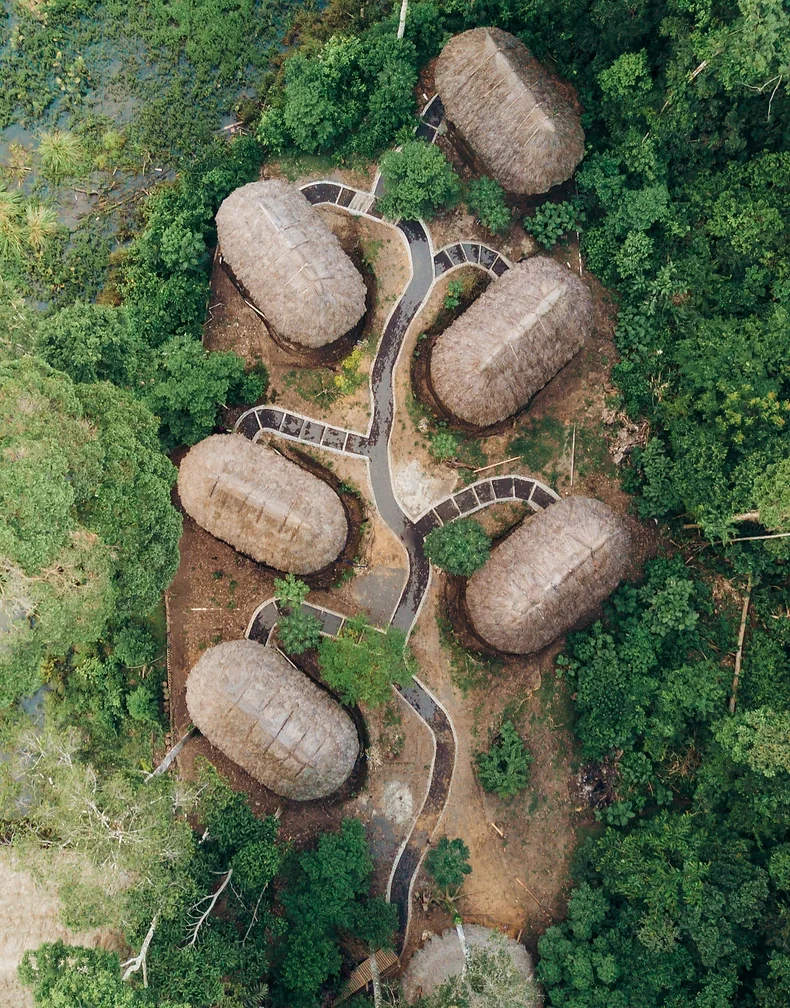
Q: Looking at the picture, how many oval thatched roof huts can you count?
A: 6